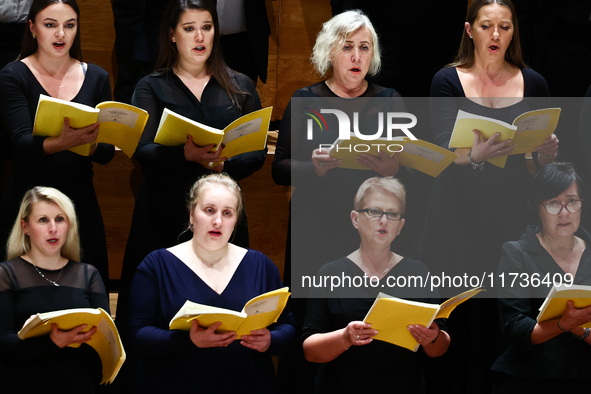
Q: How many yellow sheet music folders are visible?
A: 8